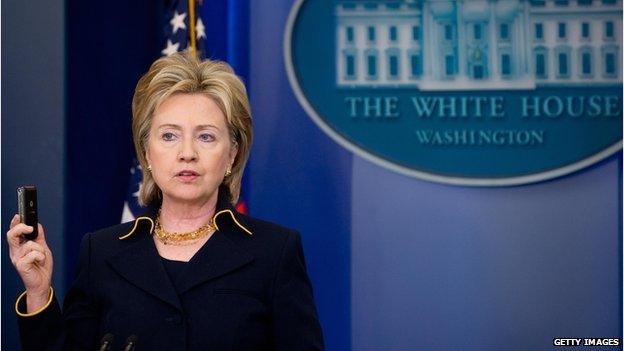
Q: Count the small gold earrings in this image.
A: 2